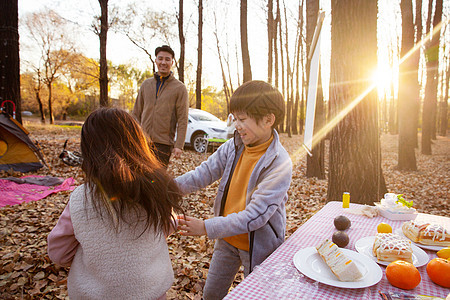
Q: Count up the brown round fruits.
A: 2